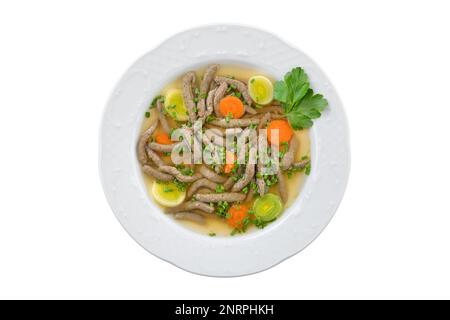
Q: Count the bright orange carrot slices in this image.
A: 5